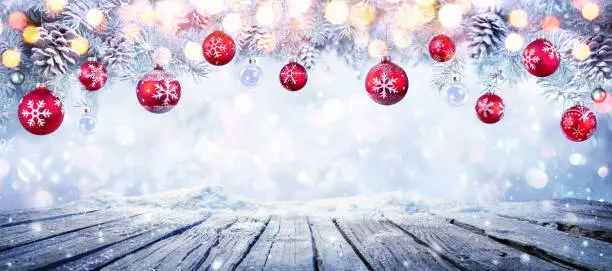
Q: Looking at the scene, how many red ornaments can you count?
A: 10